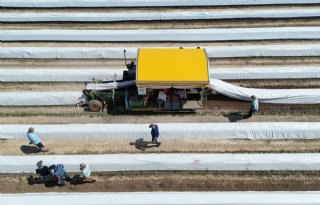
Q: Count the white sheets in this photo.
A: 9